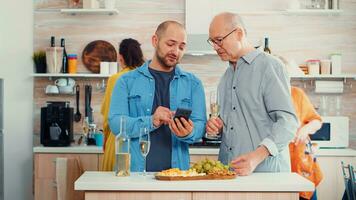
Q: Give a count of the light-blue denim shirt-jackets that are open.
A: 1